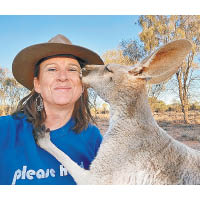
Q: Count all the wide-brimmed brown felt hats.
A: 1